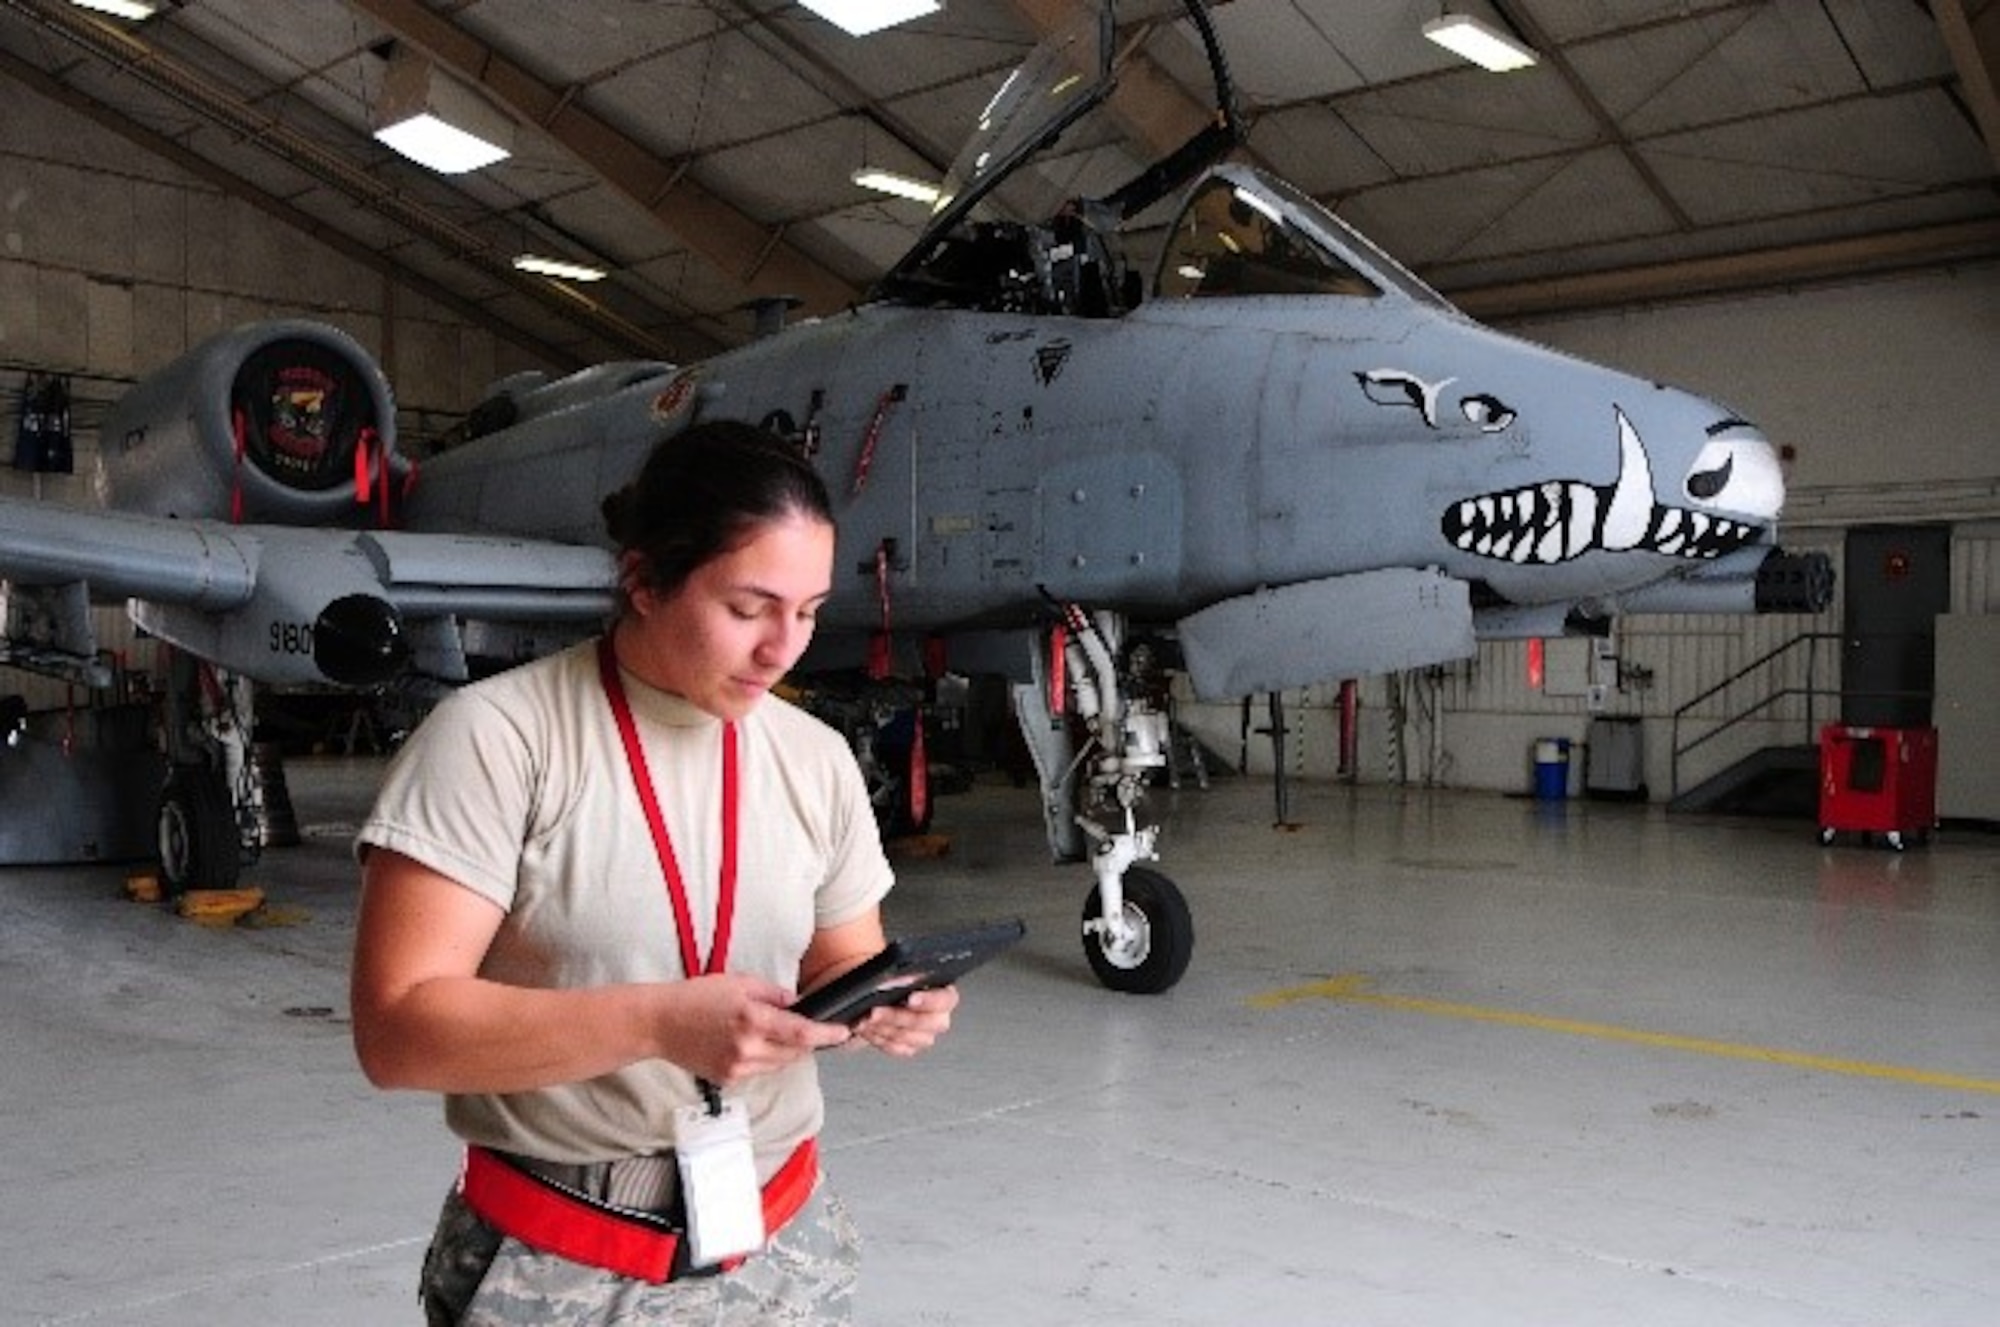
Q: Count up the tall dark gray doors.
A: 1